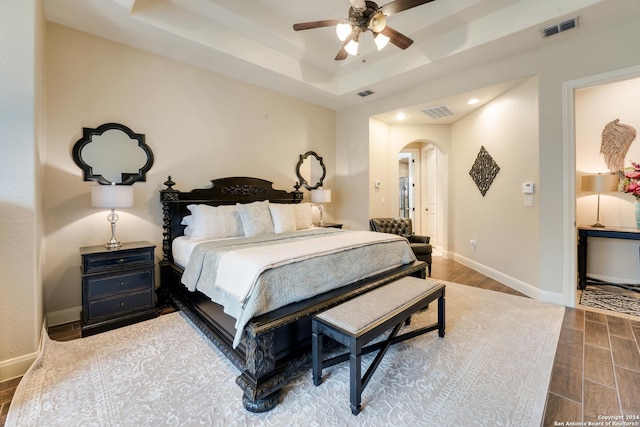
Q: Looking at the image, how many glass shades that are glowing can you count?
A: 3